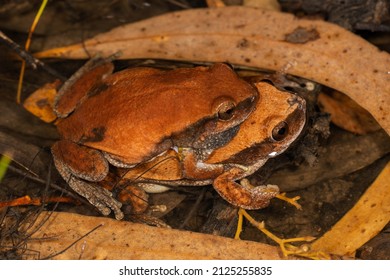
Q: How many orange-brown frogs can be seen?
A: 2